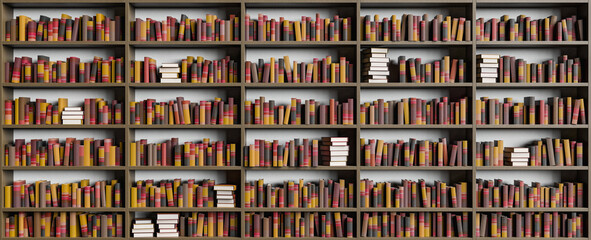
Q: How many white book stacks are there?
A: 9